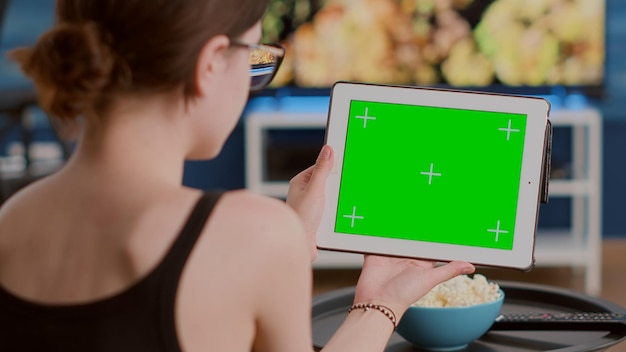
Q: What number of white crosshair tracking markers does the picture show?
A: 5